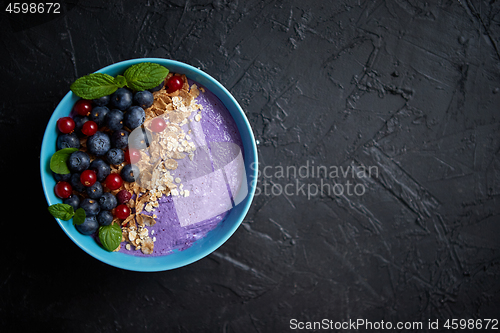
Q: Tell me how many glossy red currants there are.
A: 11